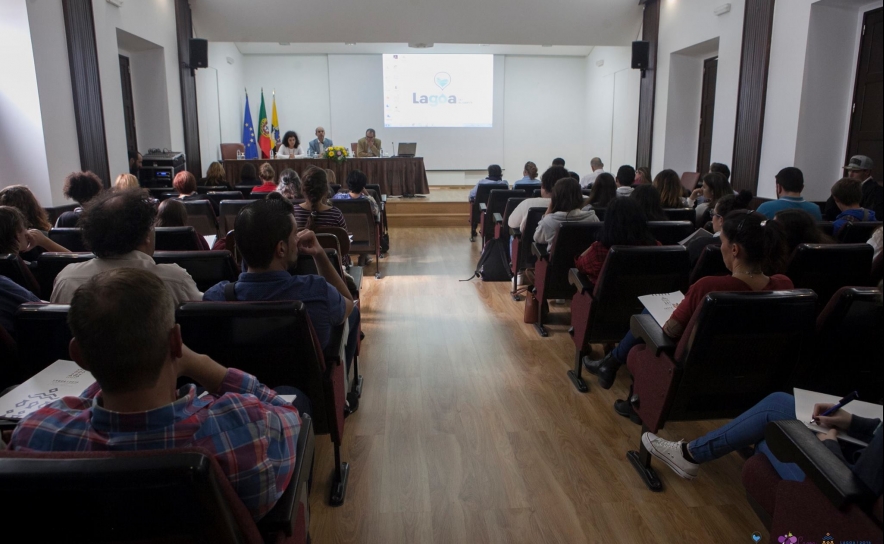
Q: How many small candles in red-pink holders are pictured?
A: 0